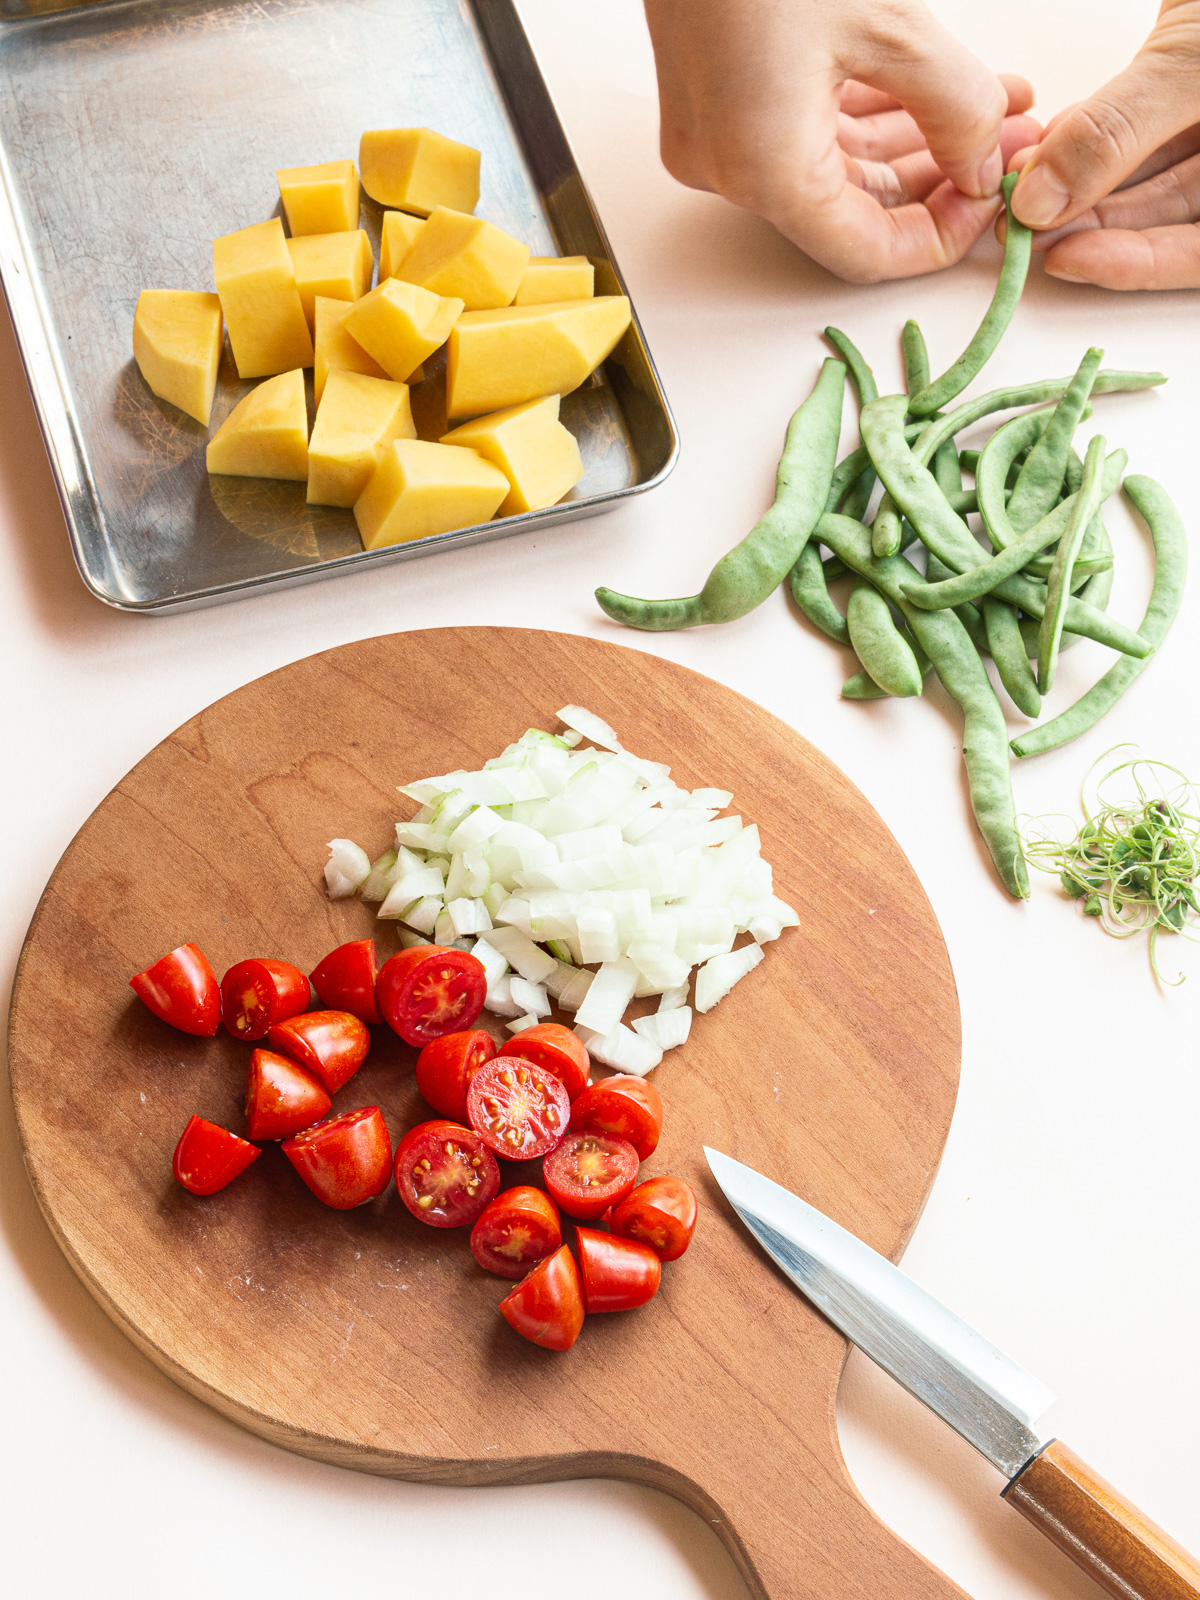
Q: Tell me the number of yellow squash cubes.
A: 15